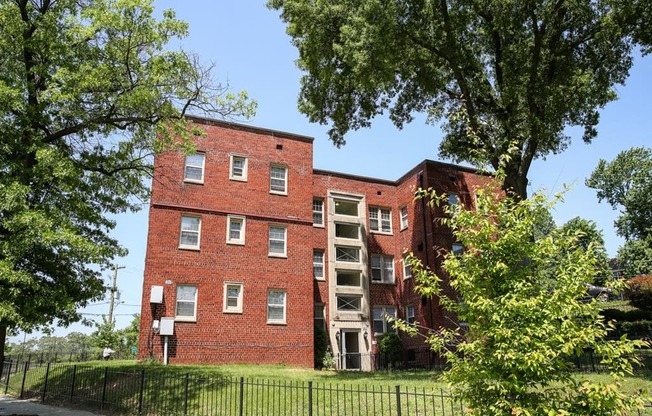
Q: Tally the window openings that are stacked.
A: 5